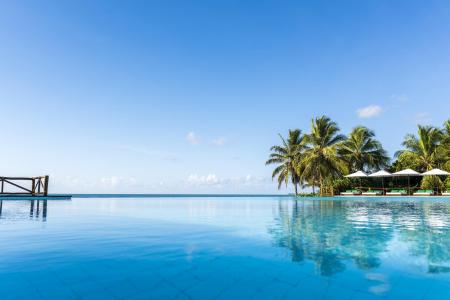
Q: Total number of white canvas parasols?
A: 4